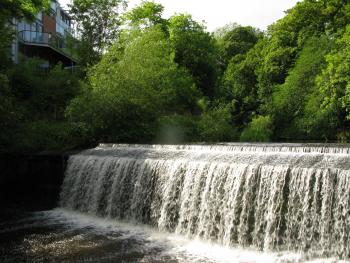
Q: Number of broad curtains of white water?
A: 1